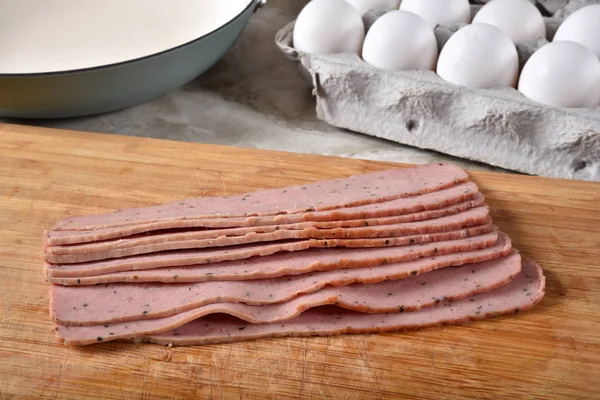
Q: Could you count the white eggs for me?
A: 8